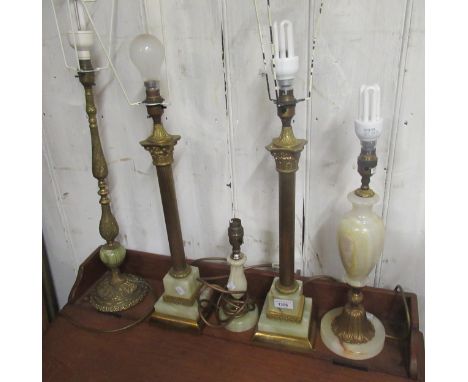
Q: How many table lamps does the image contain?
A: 5